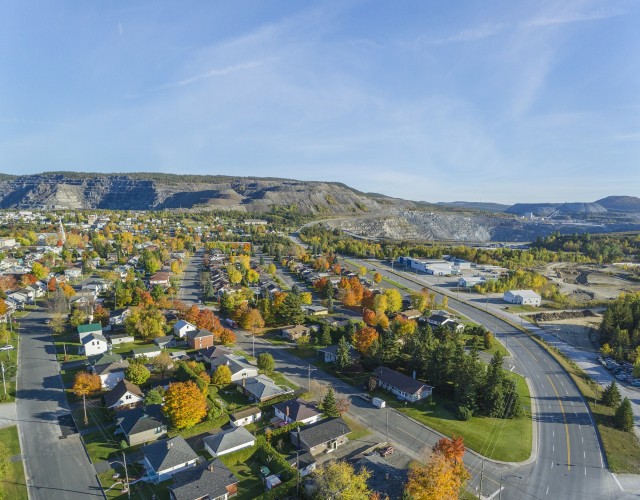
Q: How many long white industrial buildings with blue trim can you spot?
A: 1